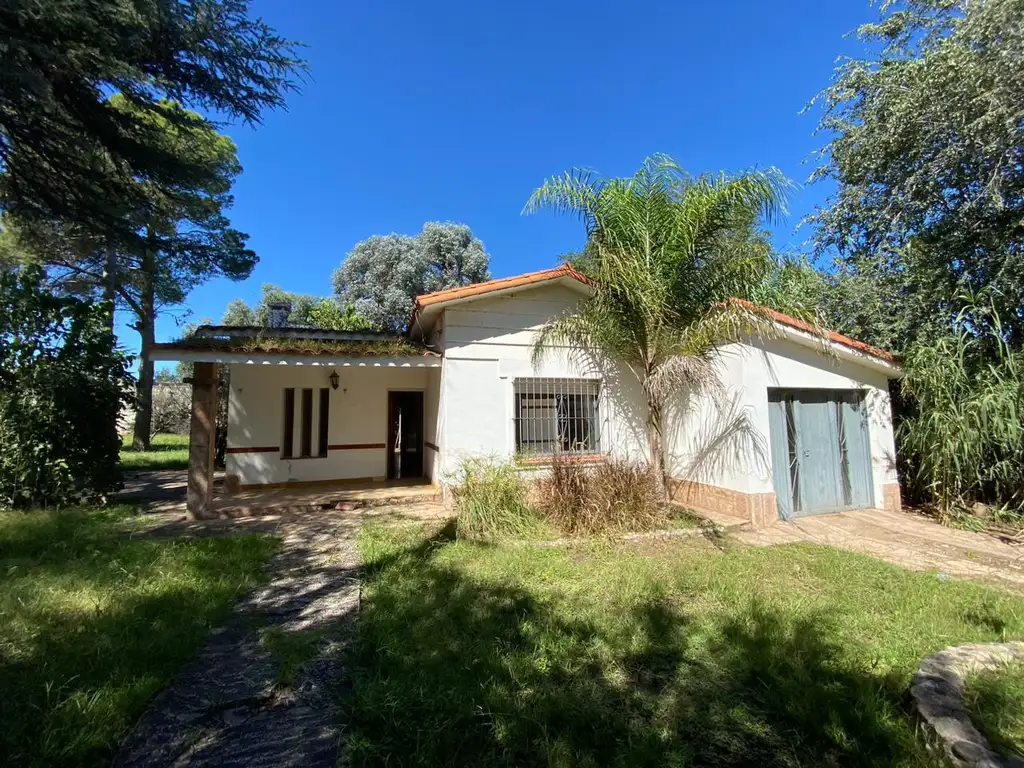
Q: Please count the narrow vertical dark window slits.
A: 3